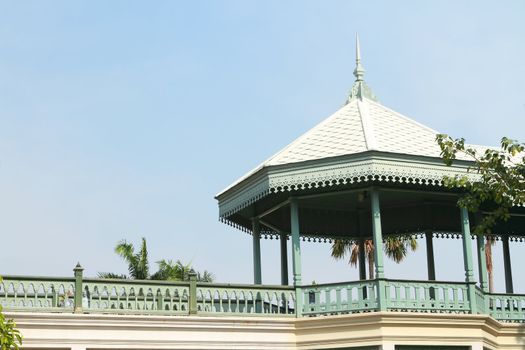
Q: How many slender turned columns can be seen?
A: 9